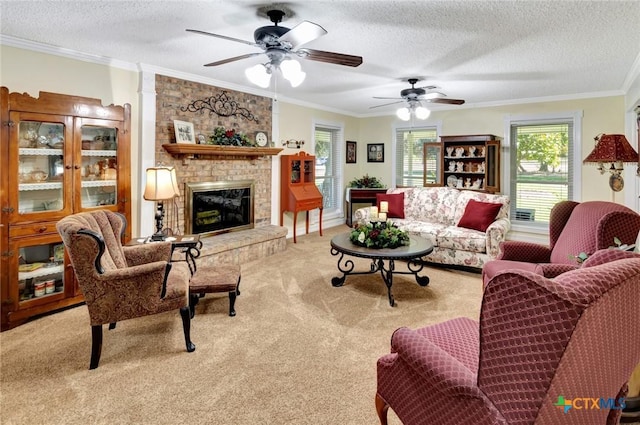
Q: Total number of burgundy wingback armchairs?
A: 2